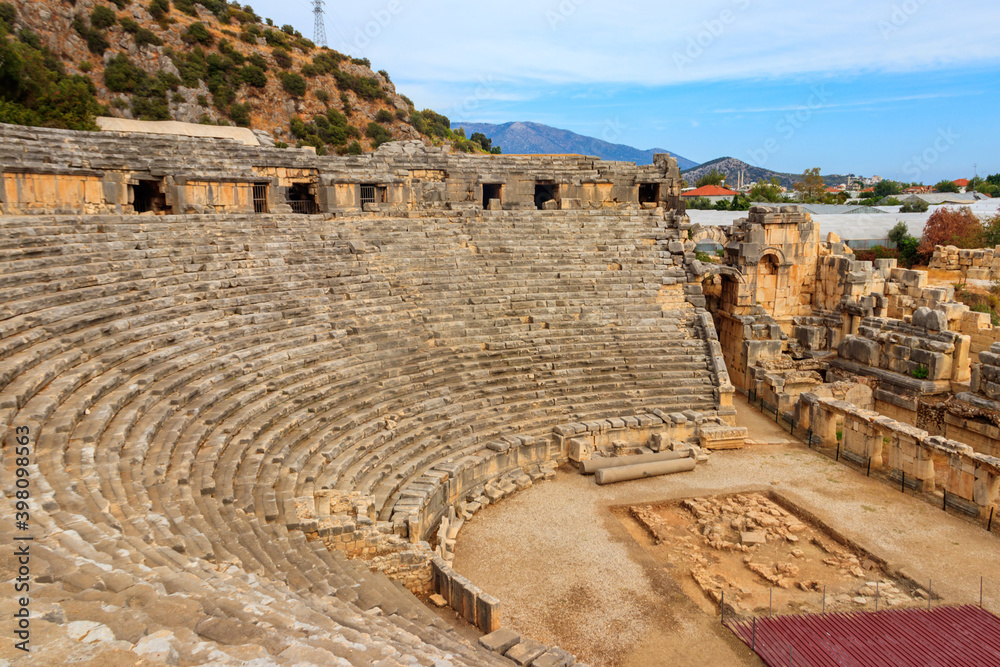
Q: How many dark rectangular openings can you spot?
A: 7